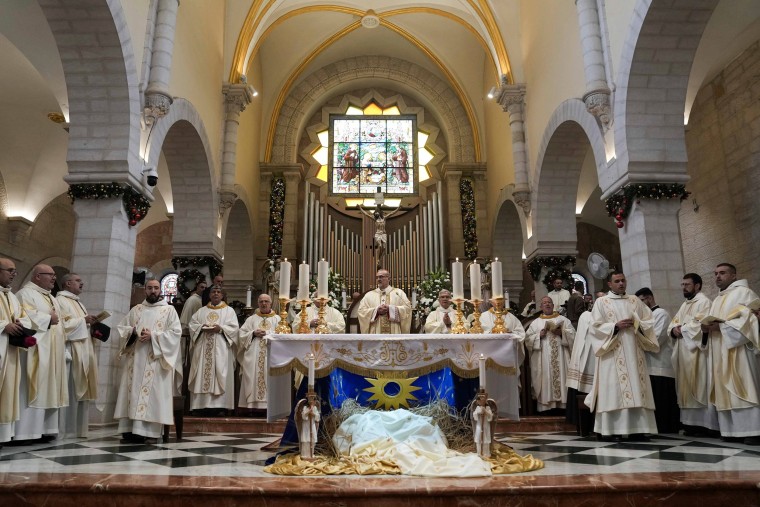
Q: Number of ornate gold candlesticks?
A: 6